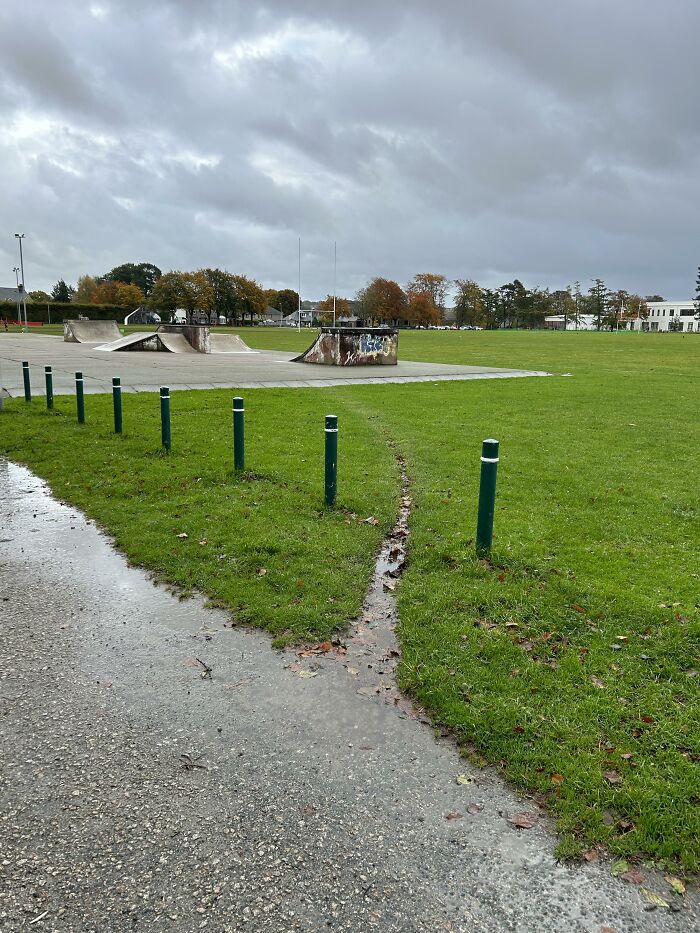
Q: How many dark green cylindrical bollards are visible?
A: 8